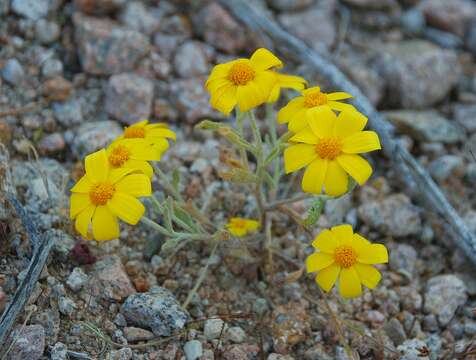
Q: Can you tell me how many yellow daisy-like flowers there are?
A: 9